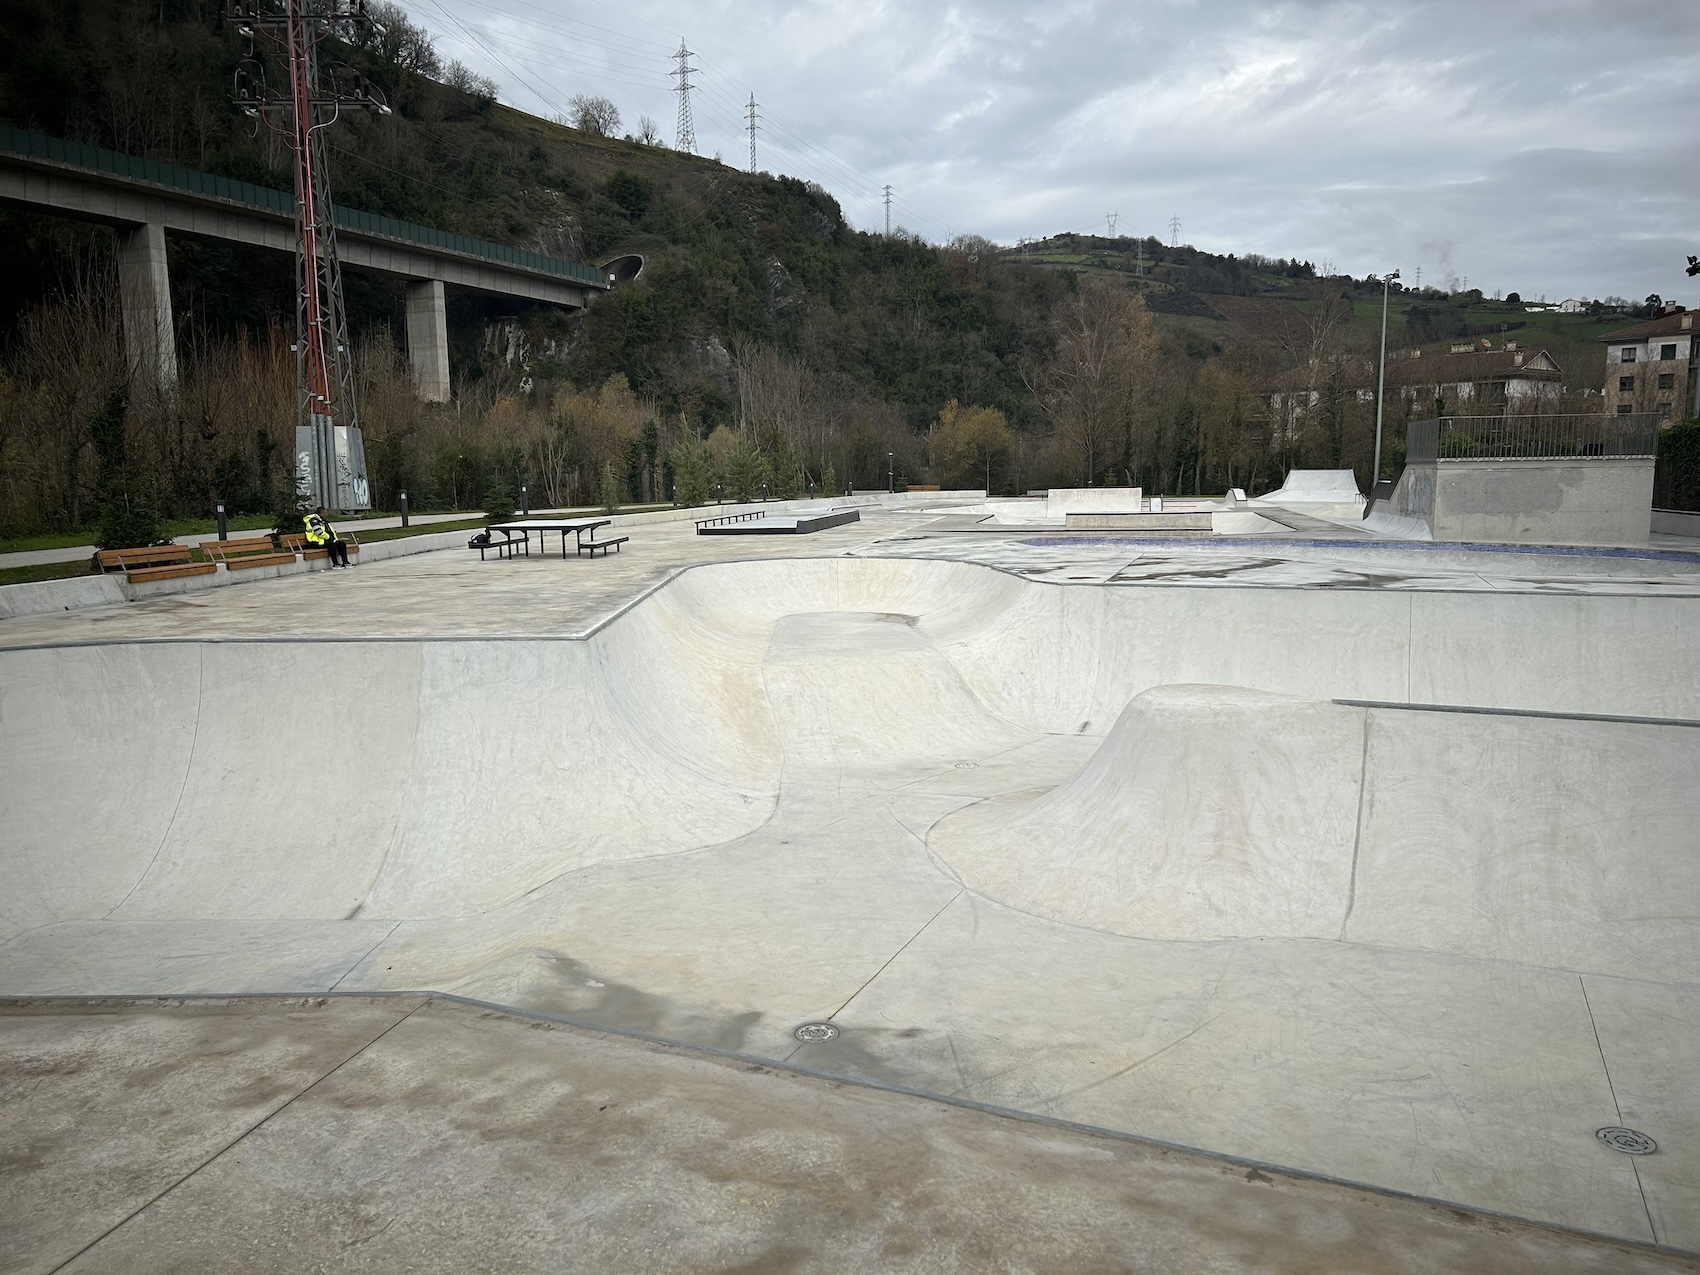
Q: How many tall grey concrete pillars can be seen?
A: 2